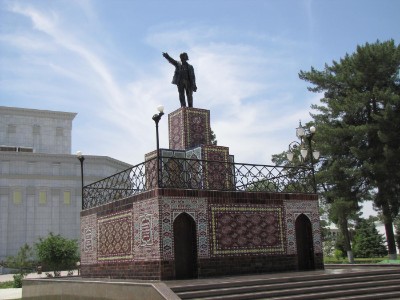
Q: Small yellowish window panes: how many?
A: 3